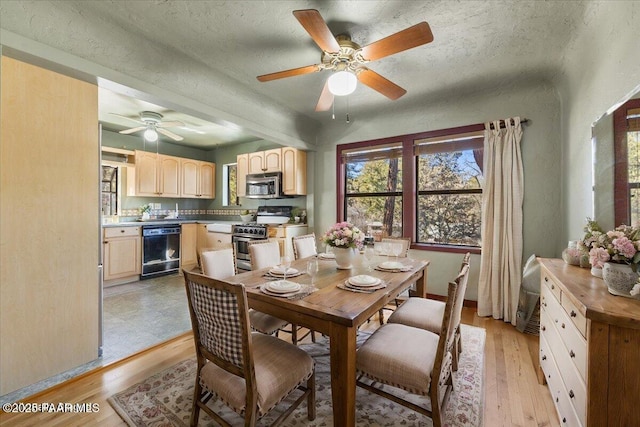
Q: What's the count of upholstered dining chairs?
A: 7